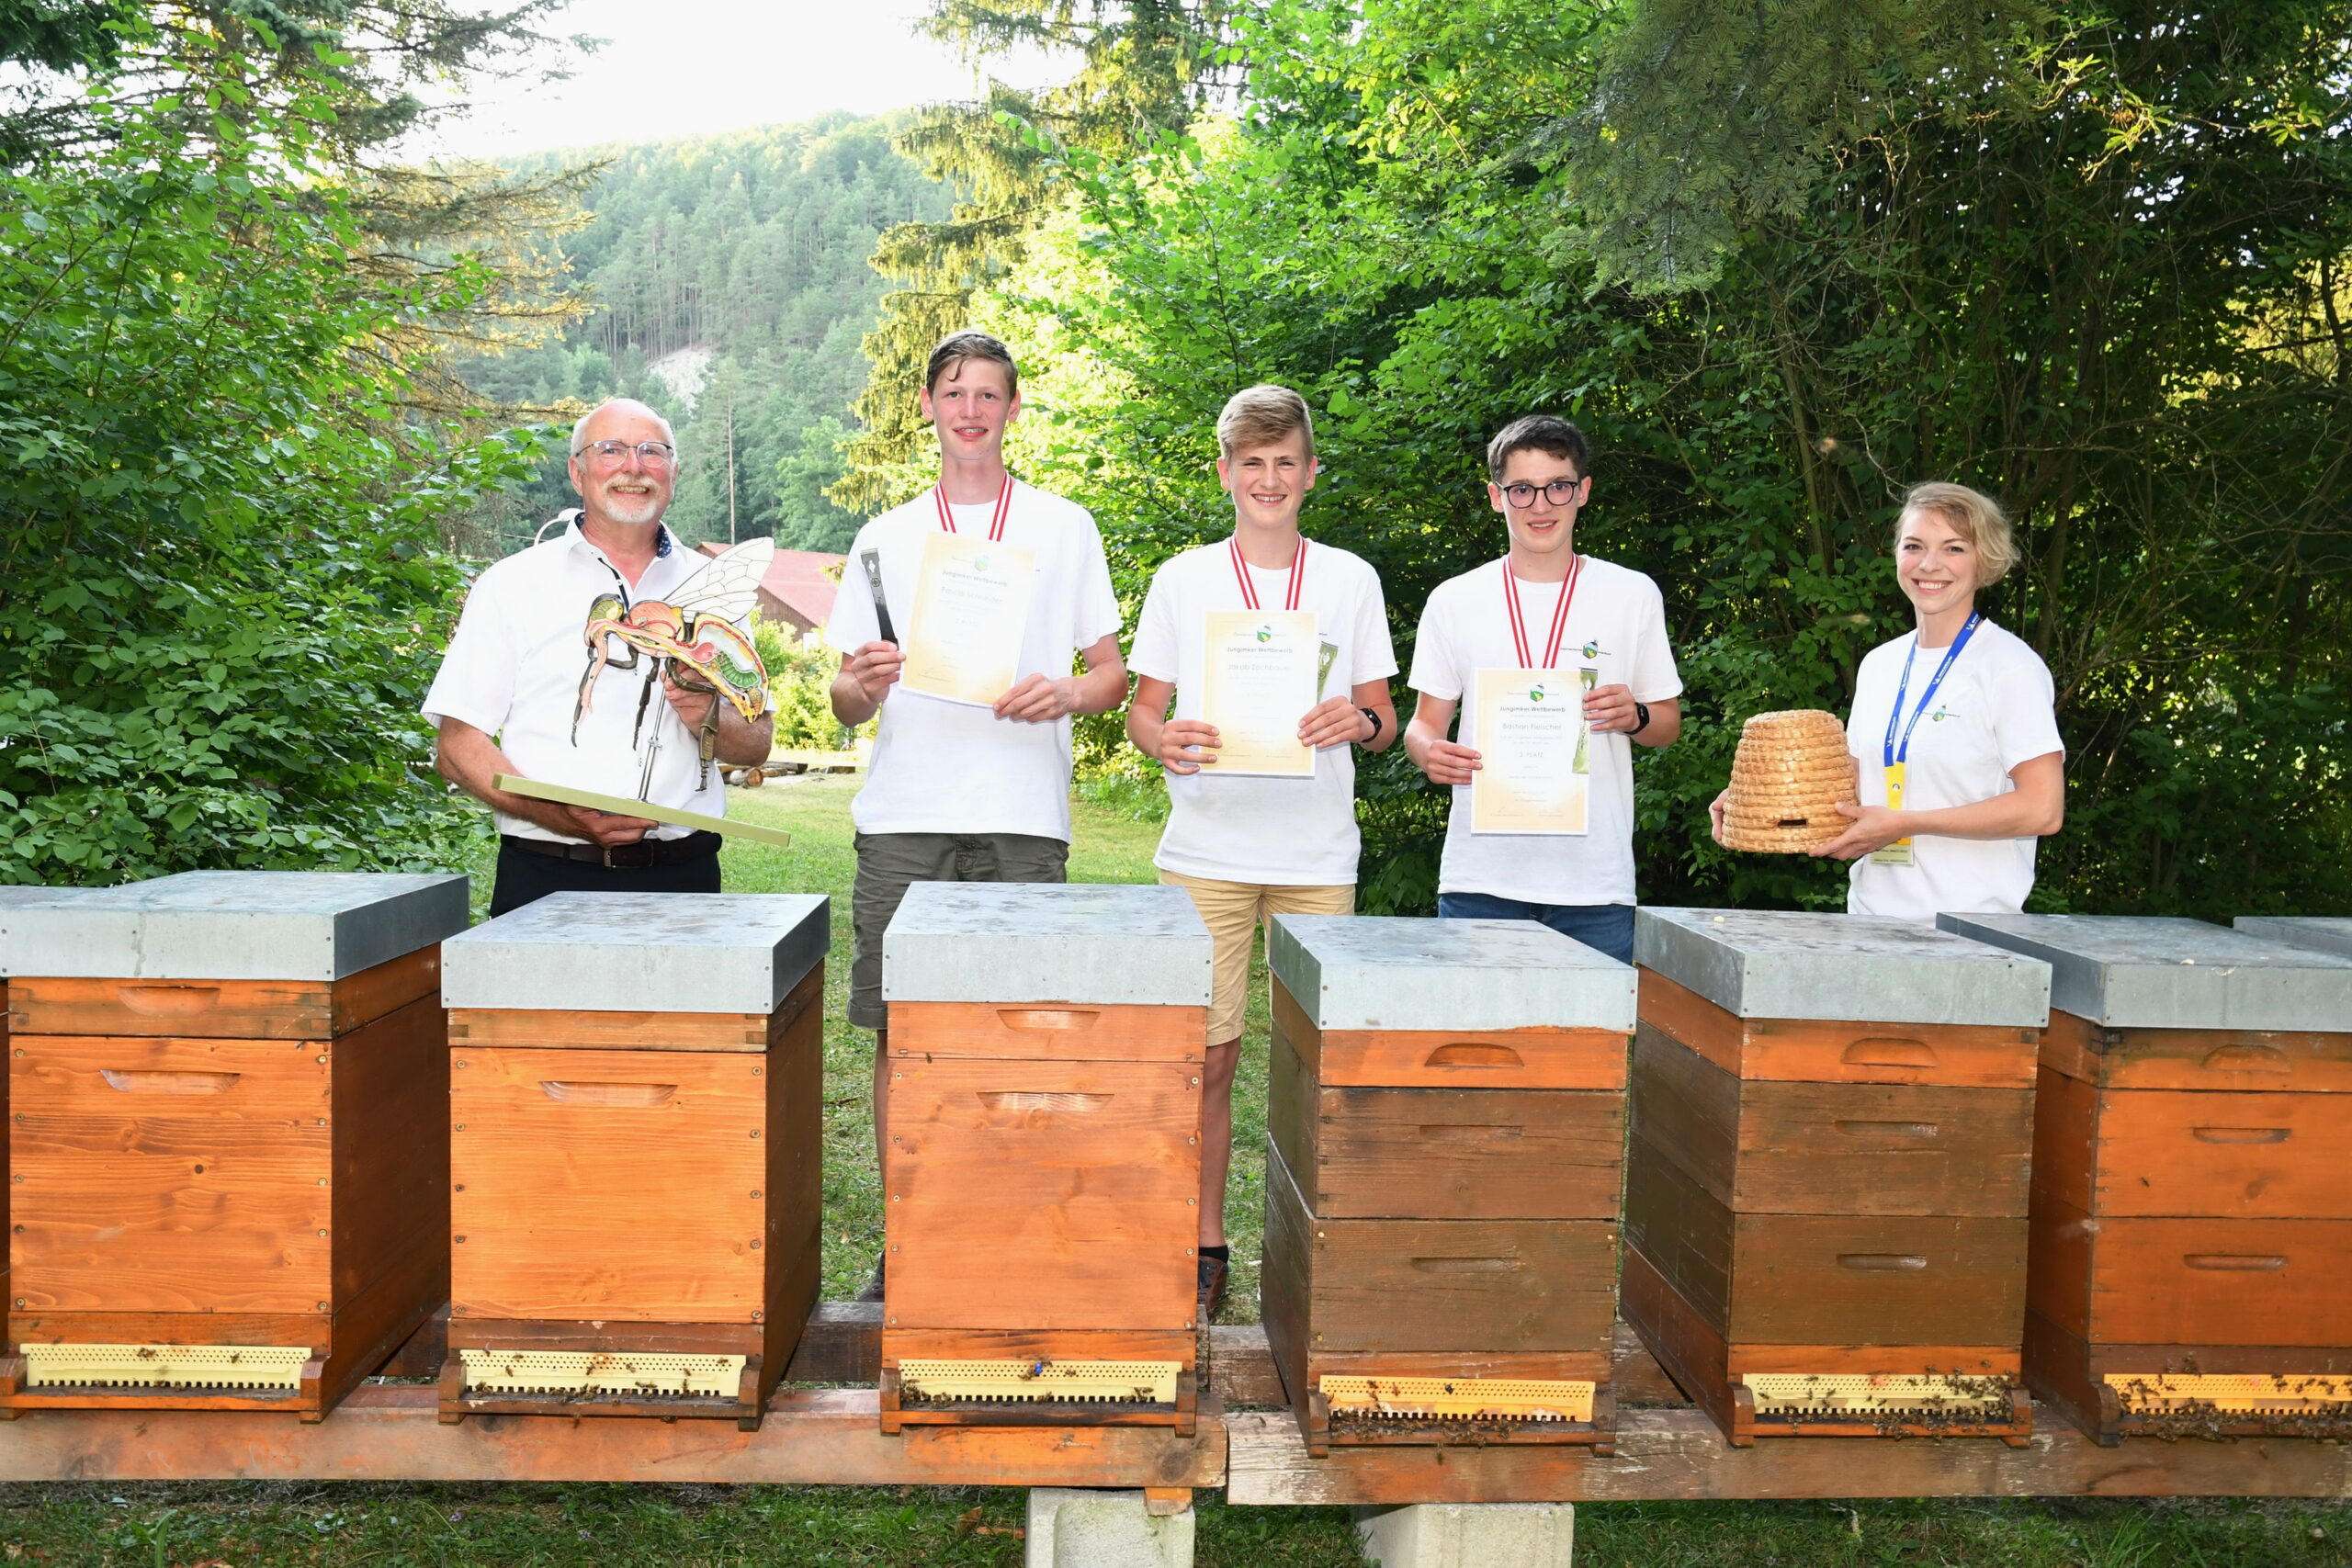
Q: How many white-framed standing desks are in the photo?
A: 0